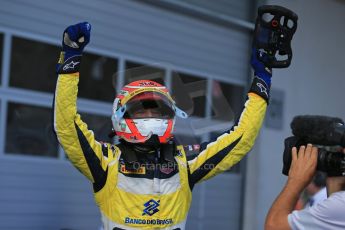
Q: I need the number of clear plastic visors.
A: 1